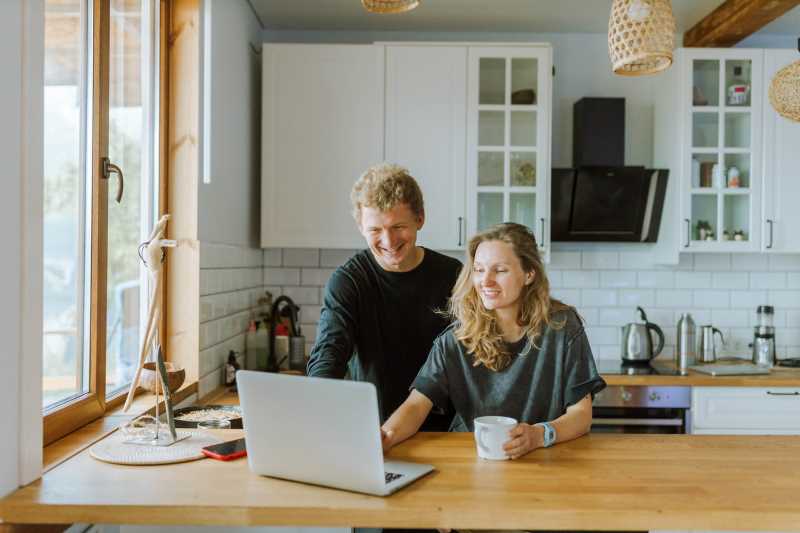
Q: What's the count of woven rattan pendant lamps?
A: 3